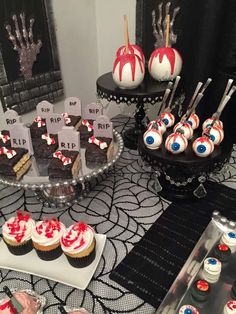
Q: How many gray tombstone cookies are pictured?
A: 8